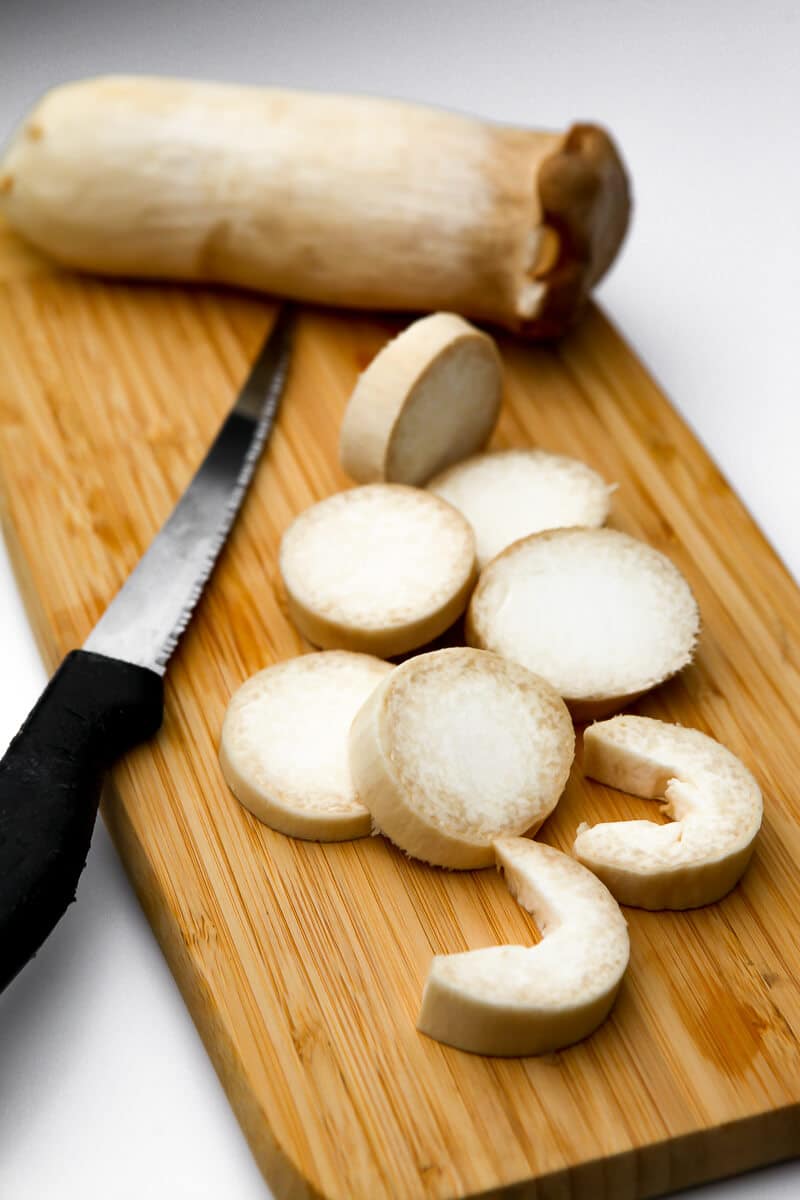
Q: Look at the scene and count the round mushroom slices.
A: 6